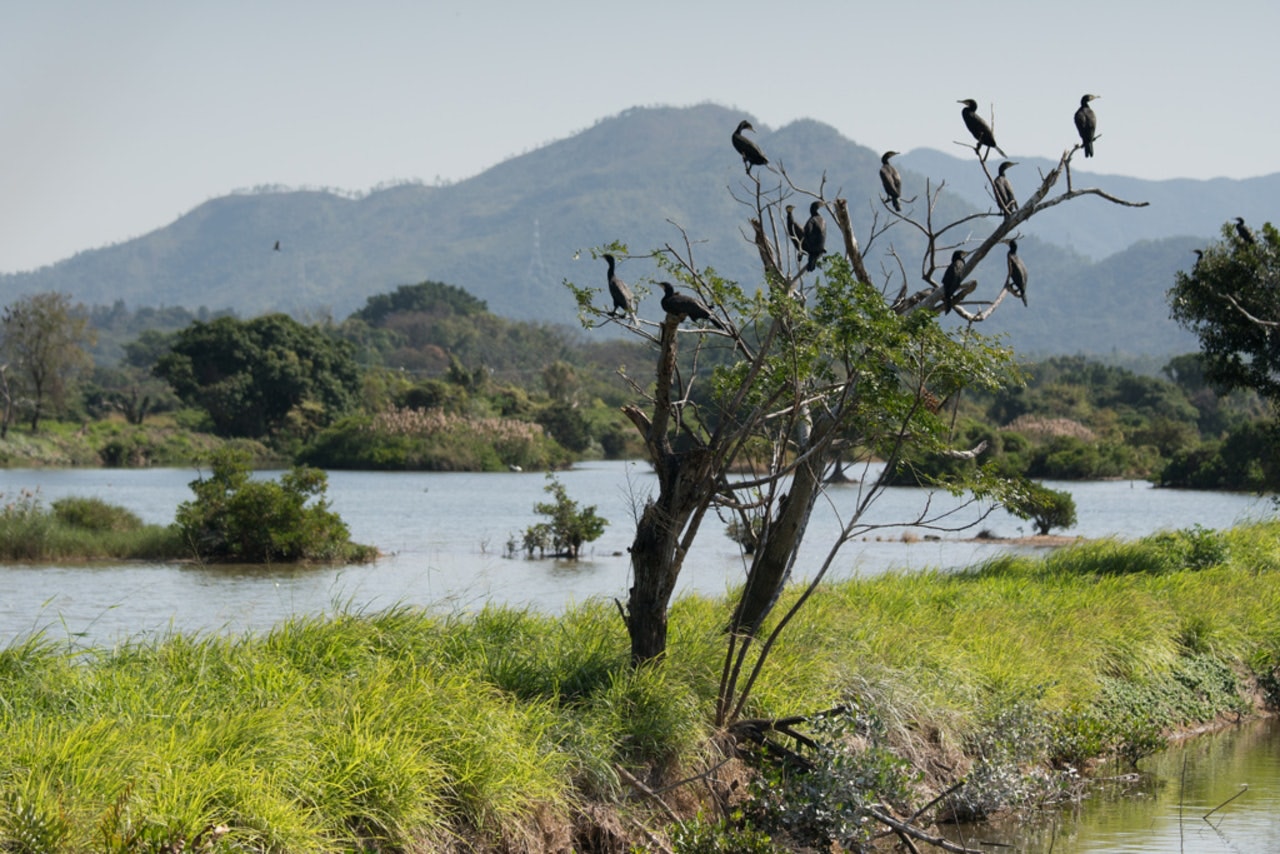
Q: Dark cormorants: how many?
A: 13